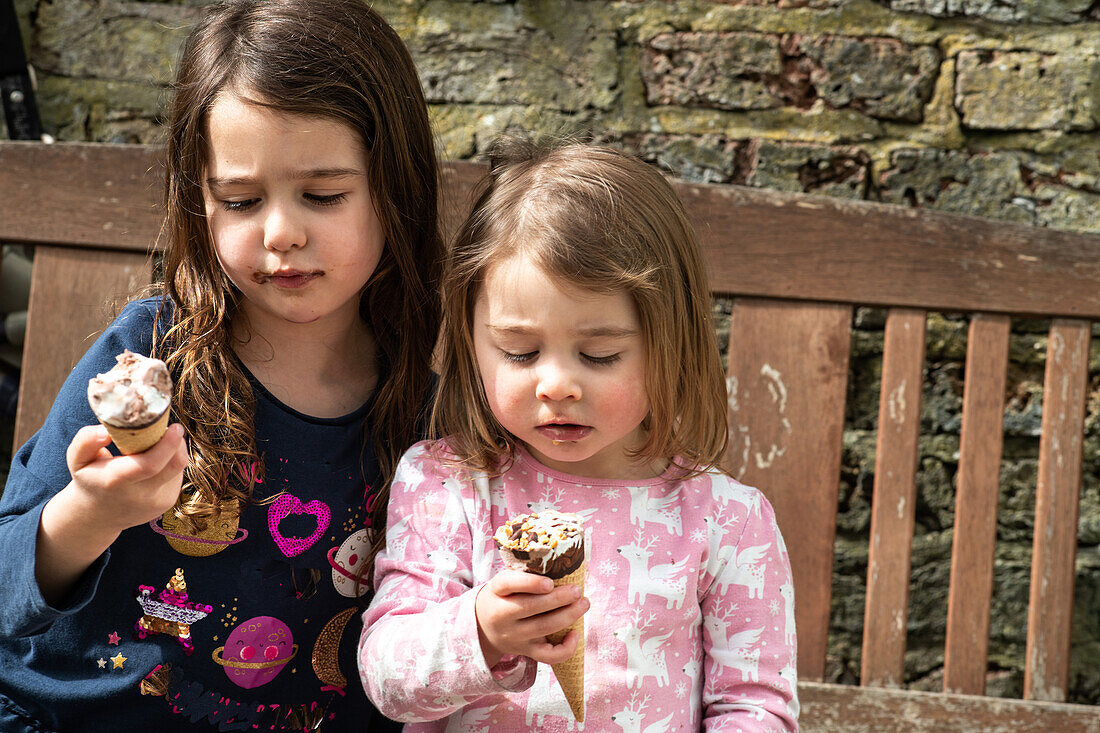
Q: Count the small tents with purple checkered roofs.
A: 0